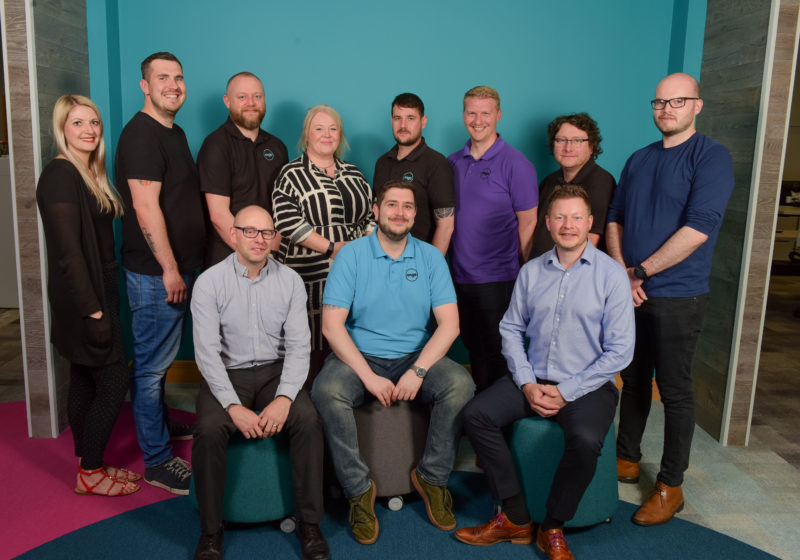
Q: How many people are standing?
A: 8